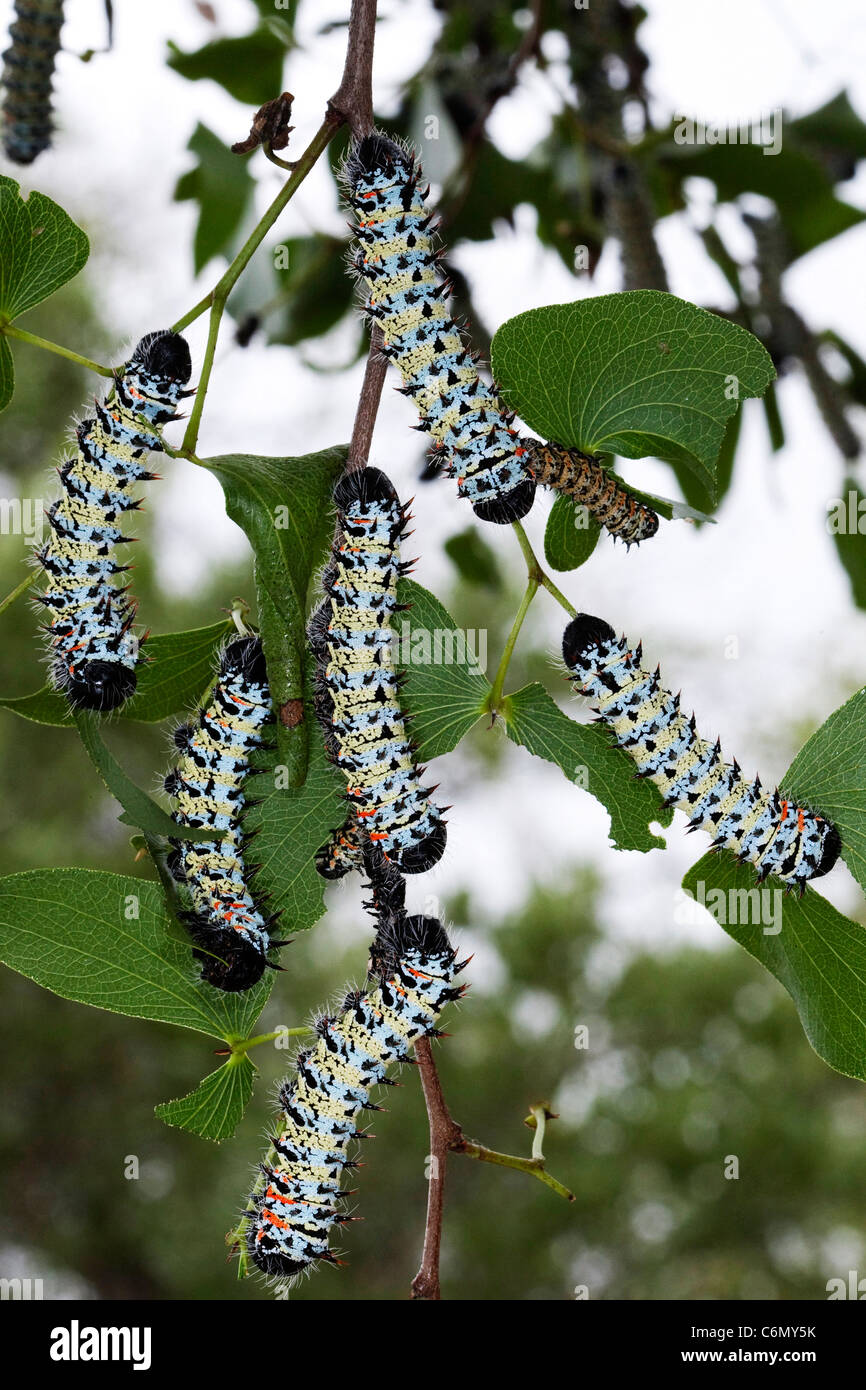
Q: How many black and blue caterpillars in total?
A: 6